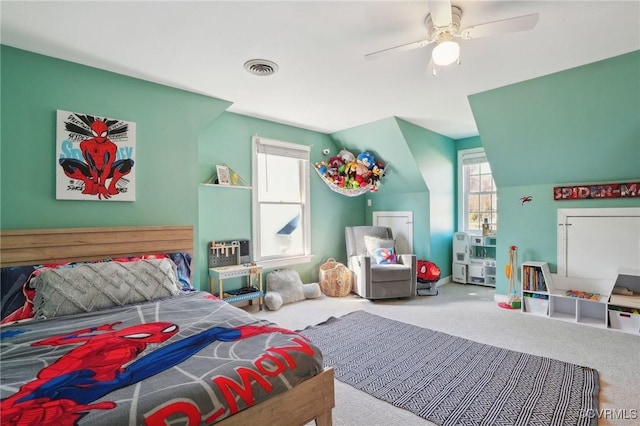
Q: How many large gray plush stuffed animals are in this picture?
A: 1